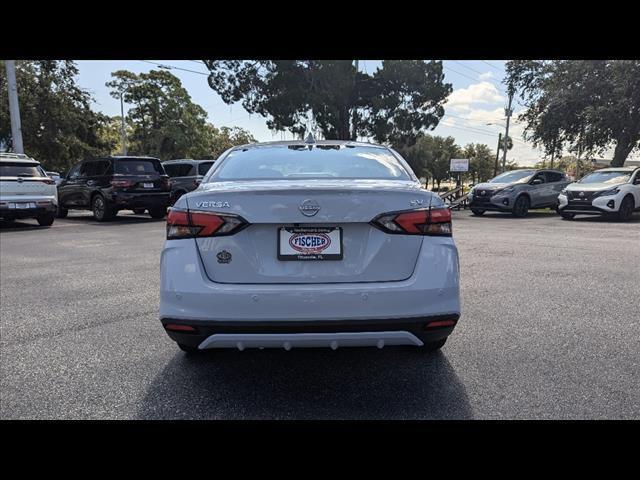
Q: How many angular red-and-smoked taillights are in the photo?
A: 2